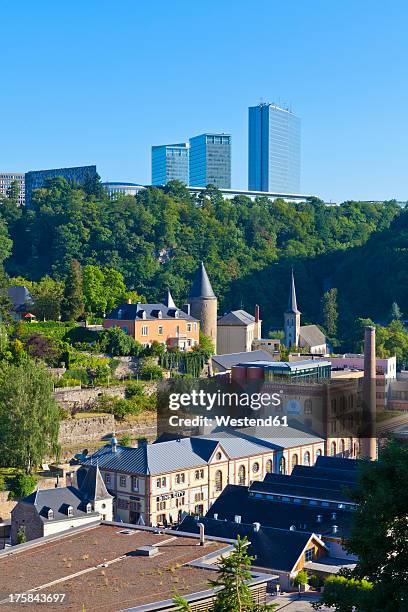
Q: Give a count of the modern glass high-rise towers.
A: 3